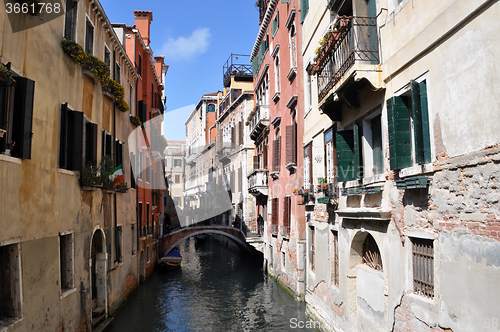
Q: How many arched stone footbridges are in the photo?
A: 1